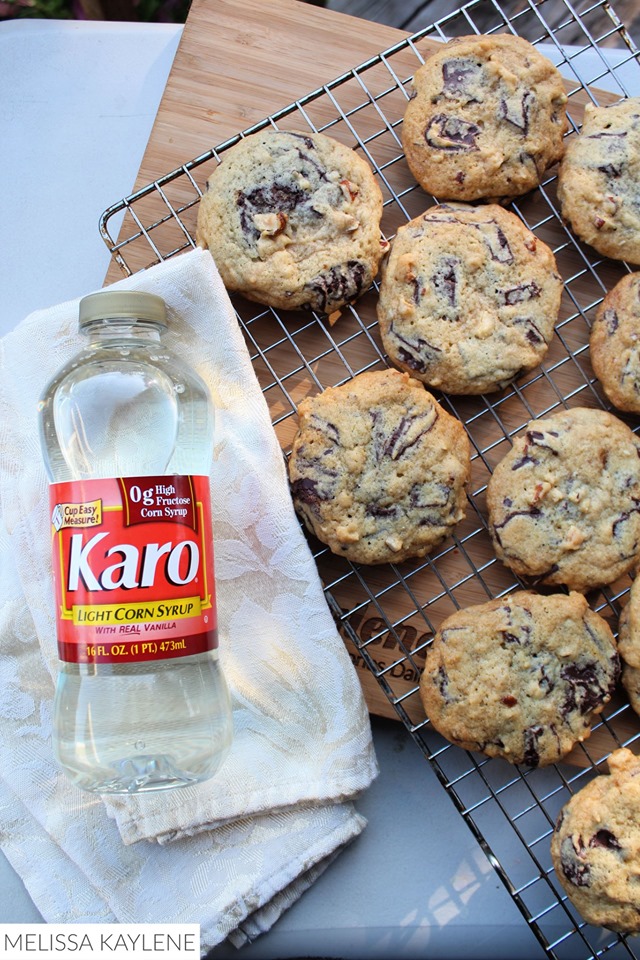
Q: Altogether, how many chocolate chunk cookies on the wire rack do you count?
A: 10